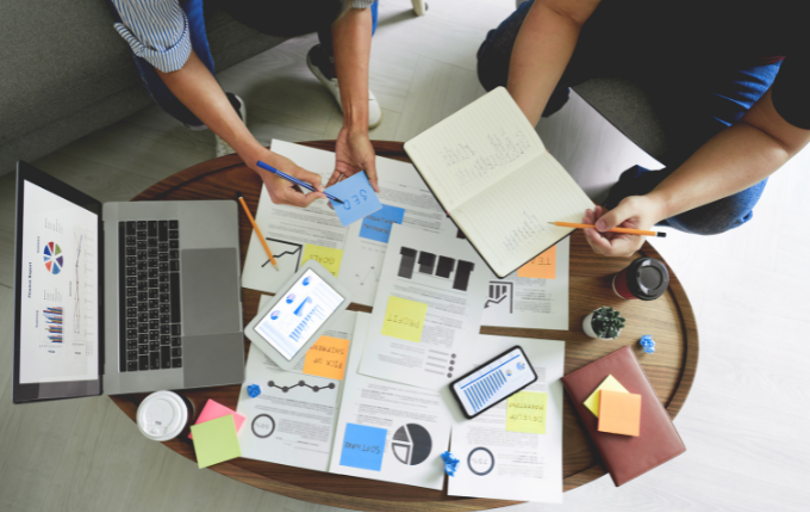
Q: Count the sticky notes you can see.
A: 12